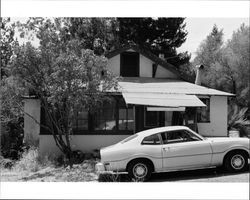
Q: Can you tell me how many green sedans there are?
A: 0